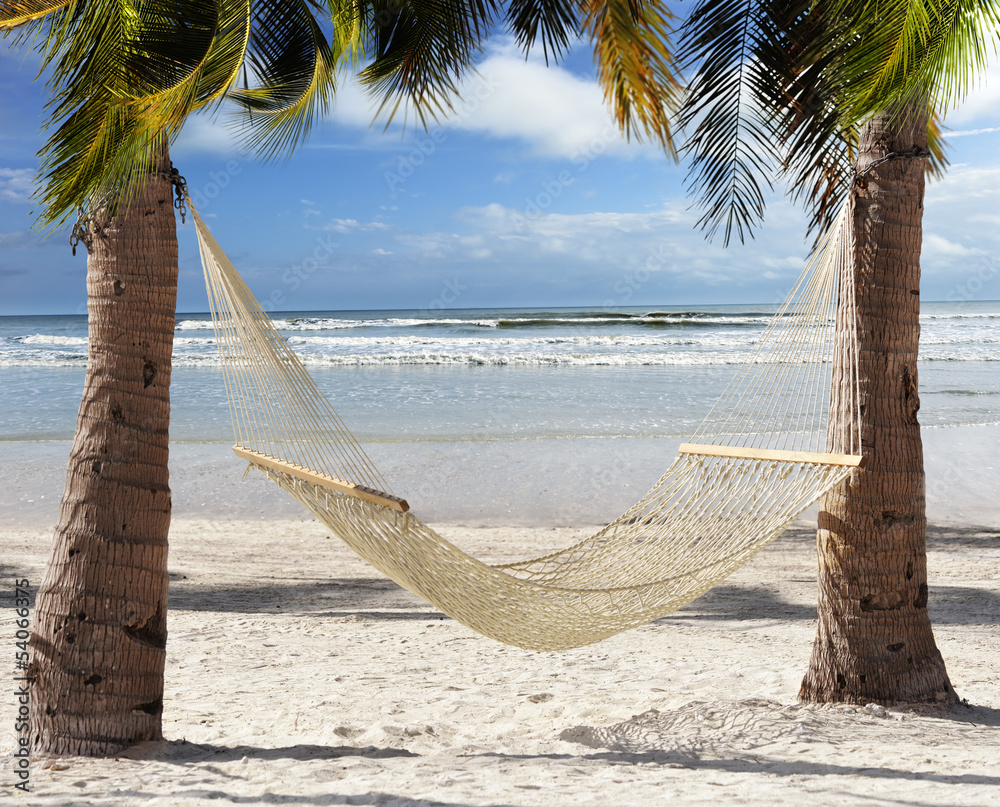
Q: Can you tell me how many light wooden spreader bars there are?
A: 2